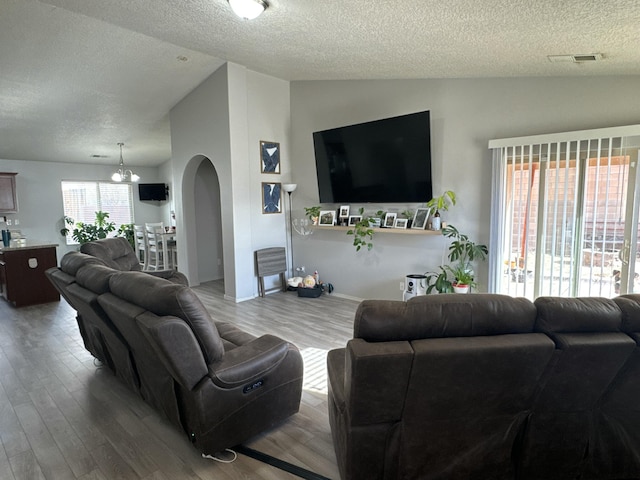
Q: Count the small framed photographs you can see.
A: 6